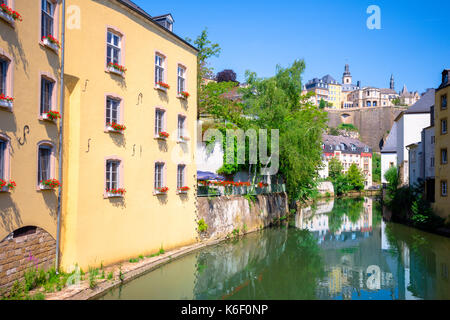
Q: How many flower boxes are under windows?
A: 15